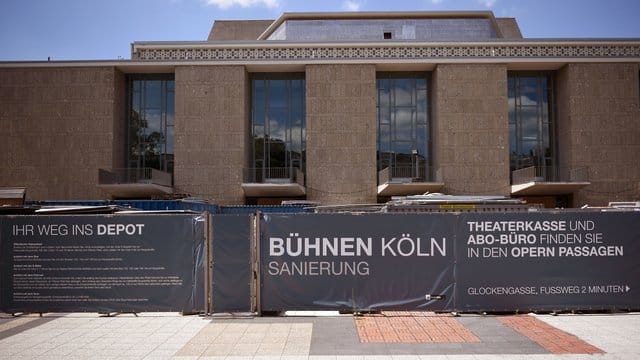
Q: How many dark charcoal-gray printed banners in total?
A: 3